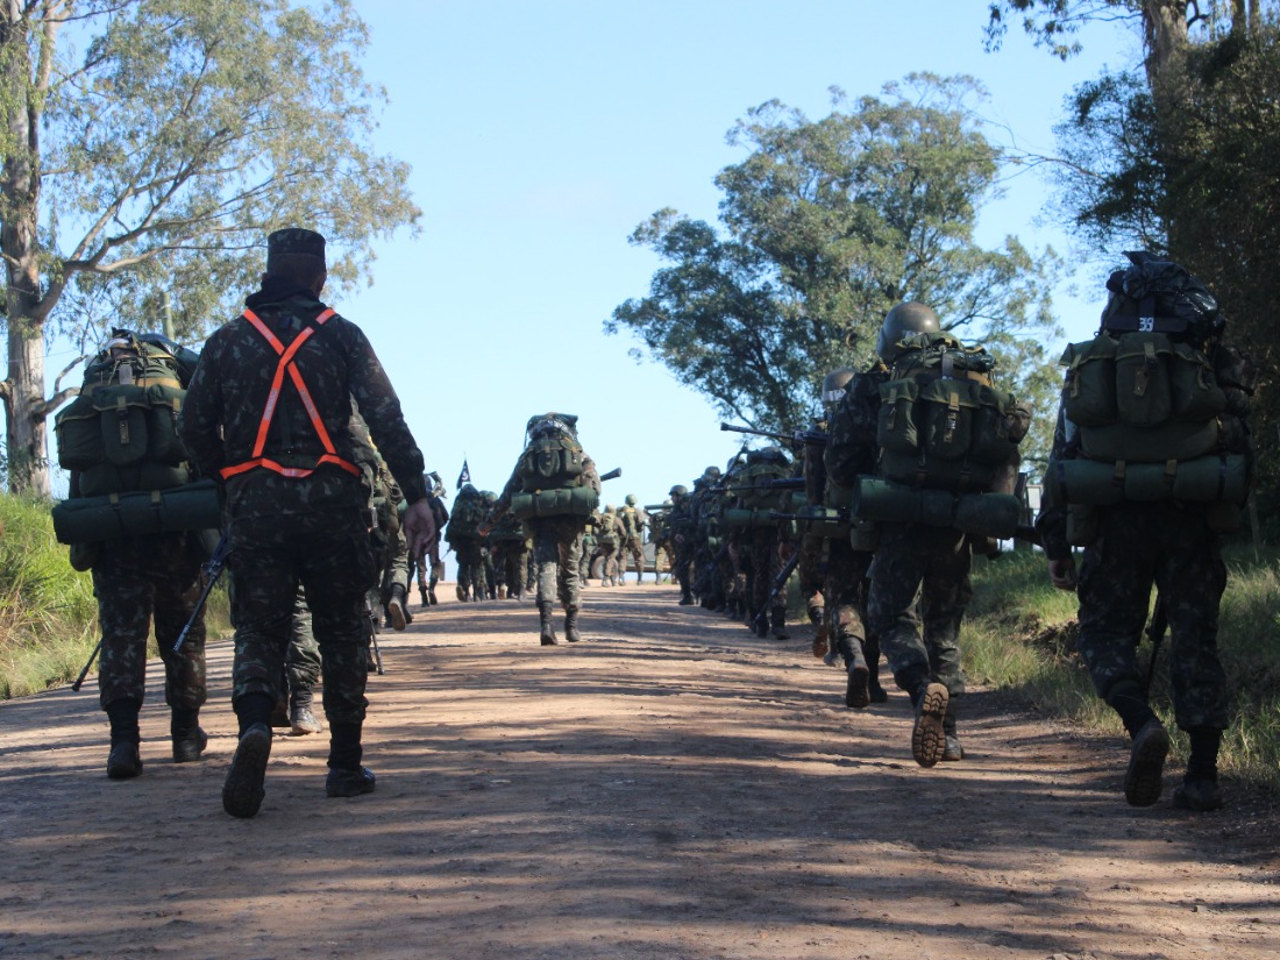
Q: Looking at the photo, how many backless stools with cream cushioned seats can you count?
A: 0